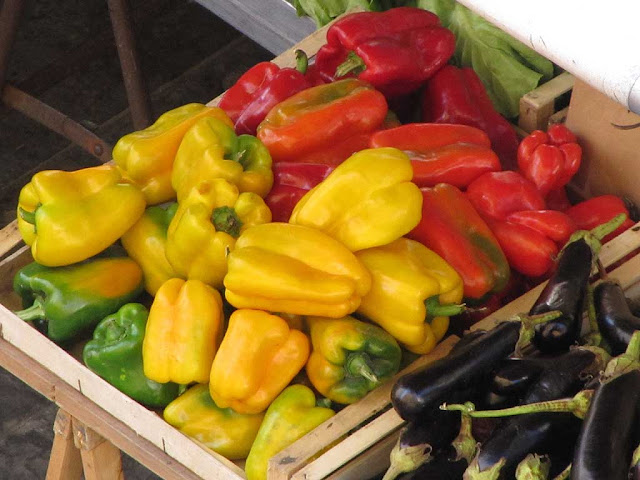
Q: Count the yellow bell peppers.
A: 13